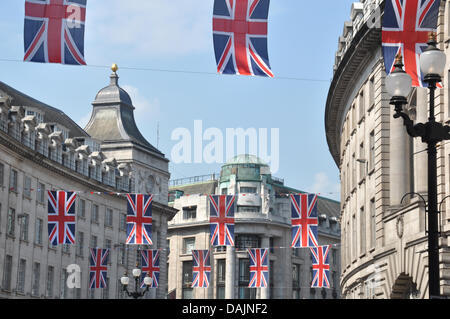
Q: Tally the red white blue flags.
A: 12